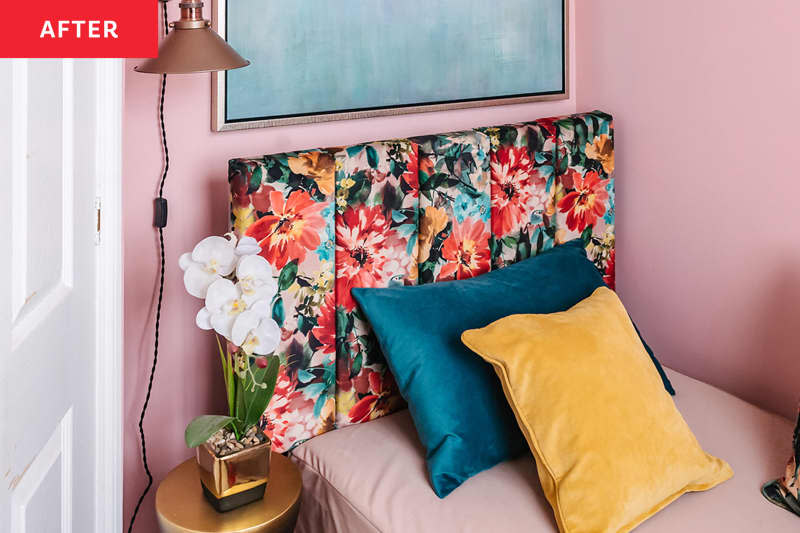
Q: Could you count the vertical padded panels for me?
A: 5